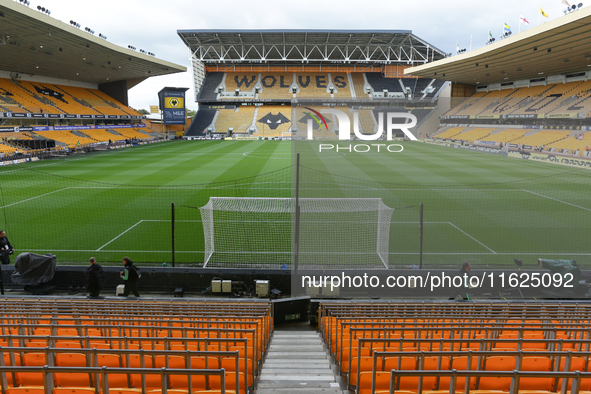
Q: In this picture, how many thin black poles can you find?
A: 3